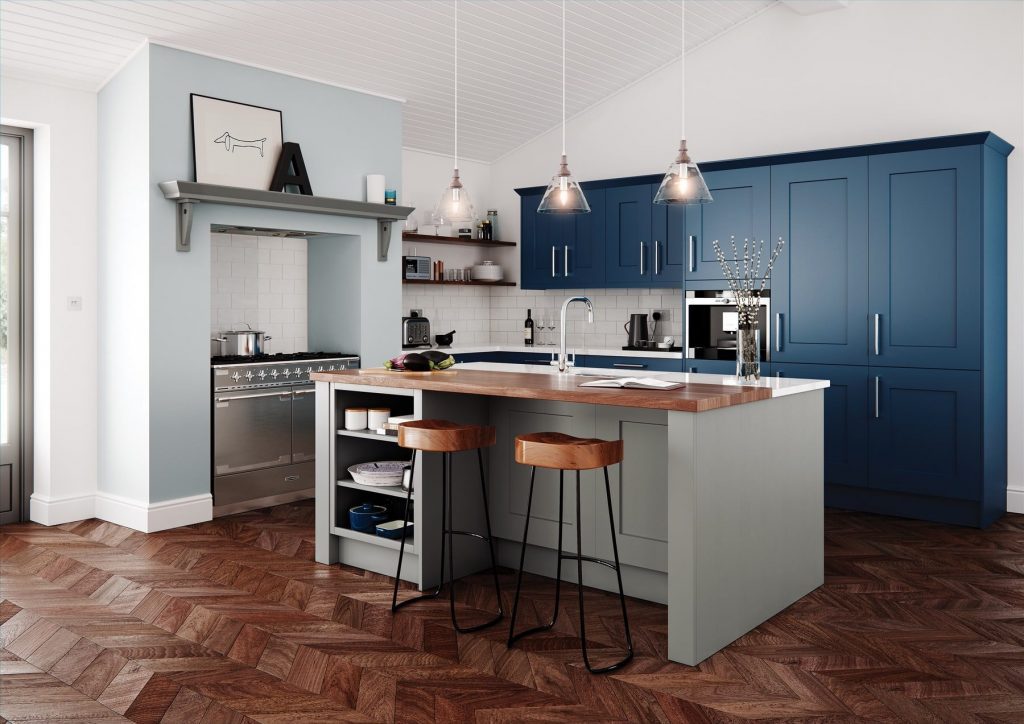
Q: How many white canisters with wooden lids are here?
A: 2